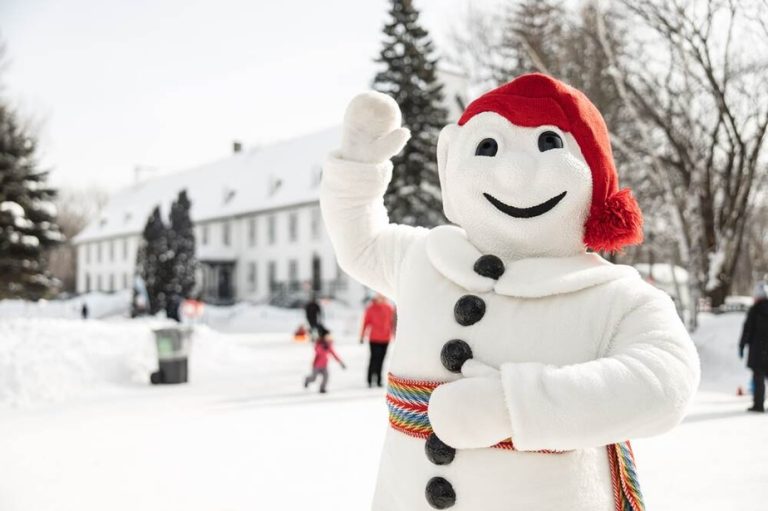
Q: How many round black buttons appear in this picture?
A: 5